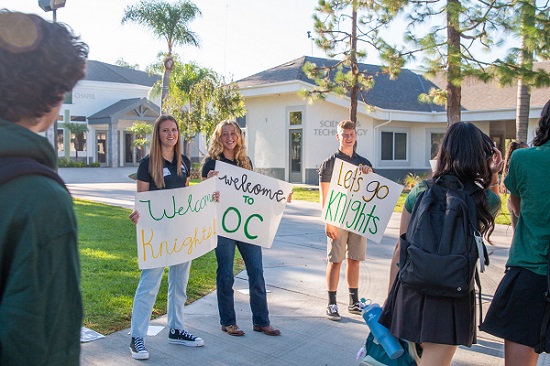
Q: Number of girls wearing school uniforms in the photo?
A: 2